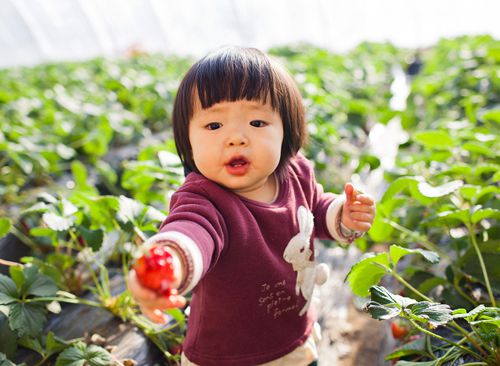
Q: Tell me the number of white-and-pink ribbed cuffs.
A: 2